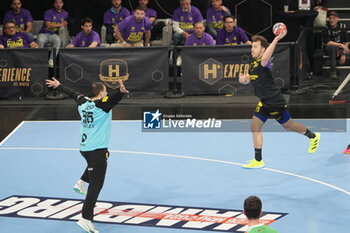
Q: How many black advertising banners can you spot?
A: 3